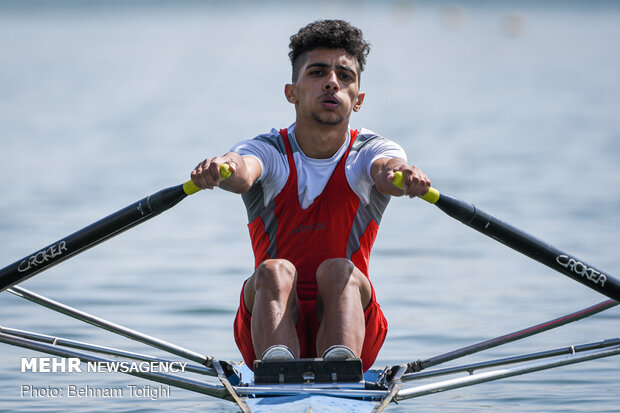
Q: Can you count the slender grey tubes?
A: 6